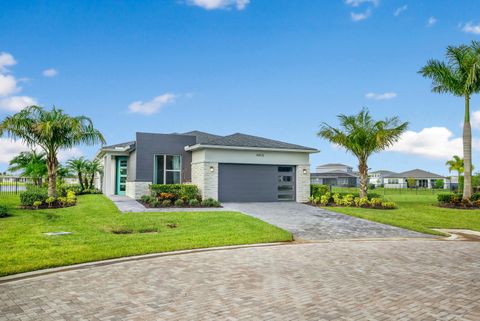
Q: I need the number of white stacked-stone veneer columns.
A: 2